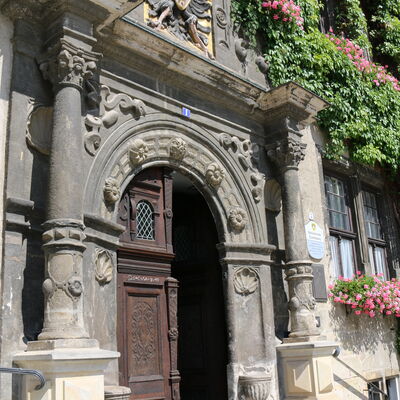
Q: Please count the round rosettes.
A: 5